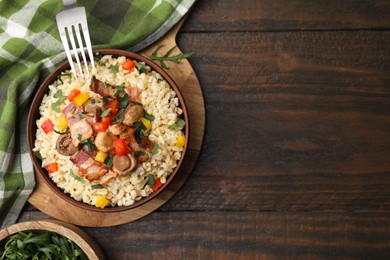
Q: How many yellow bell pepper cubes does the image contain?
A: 6